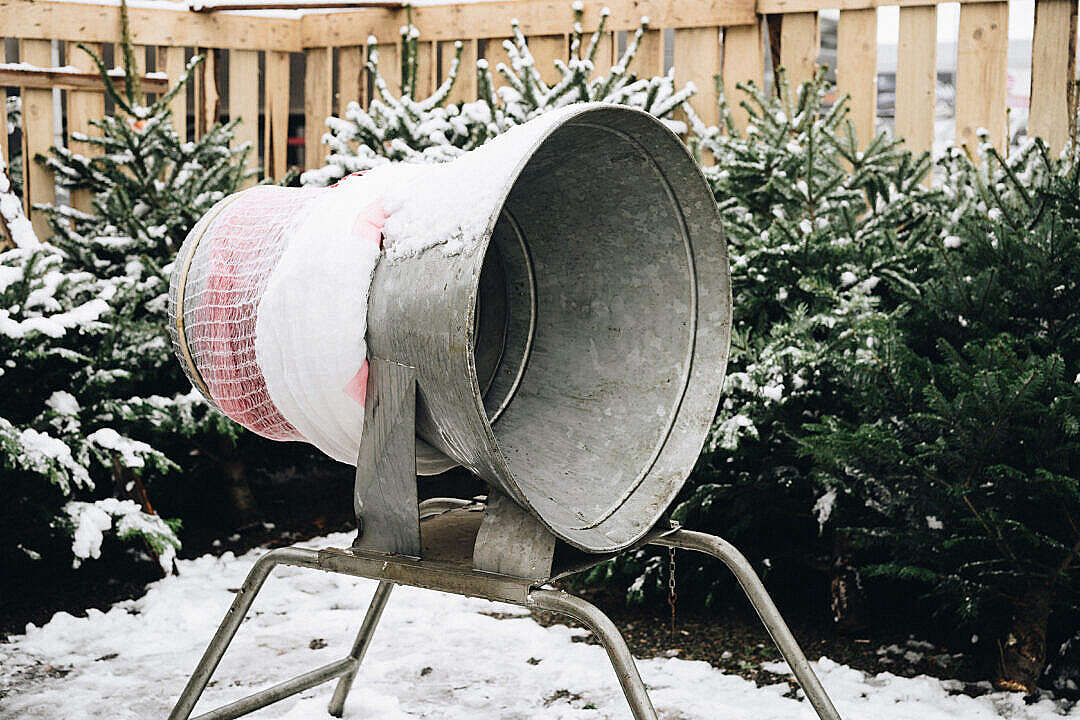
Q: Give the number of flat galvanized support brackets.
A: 2